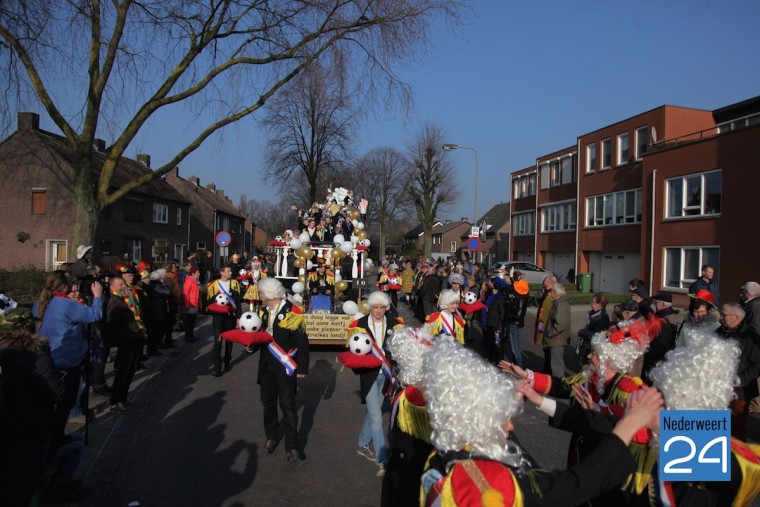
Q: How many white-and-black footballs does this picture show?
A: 8